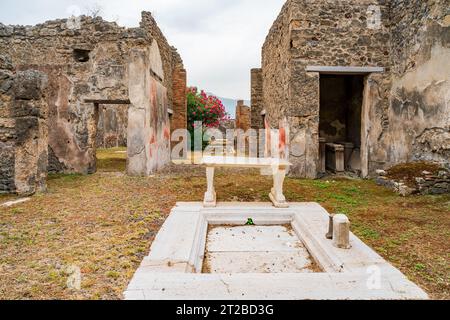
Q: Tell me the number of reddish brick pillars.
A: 2